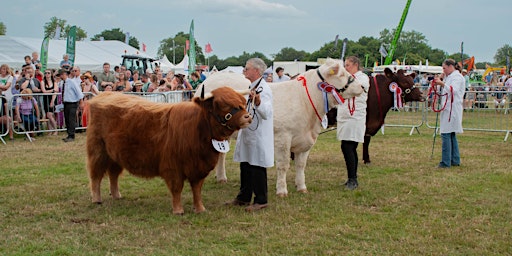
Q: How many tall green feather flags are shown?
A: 3